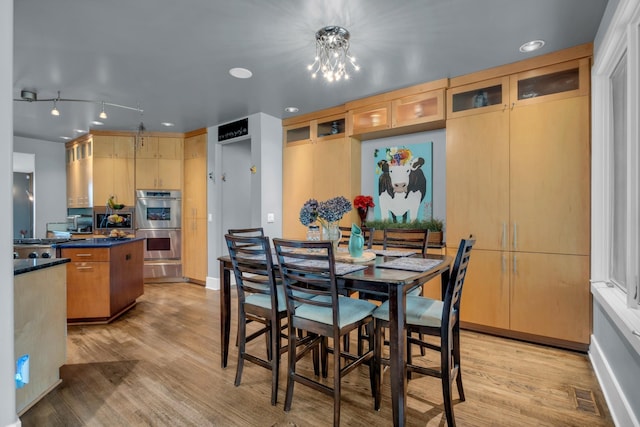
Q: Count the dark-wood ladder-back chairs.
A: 6